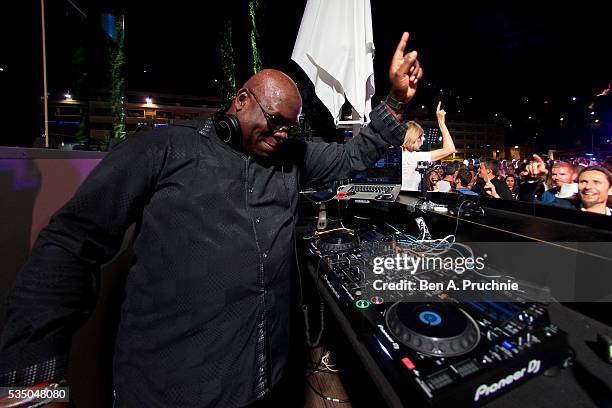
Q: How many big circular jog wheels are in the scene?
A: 2